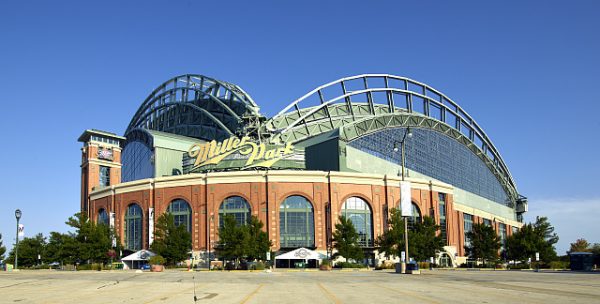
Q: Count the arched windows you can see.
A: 7